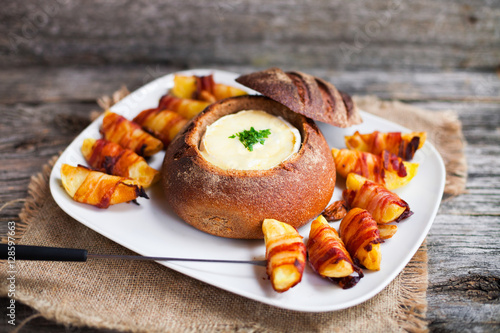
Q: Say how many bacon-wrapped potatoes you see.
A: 12